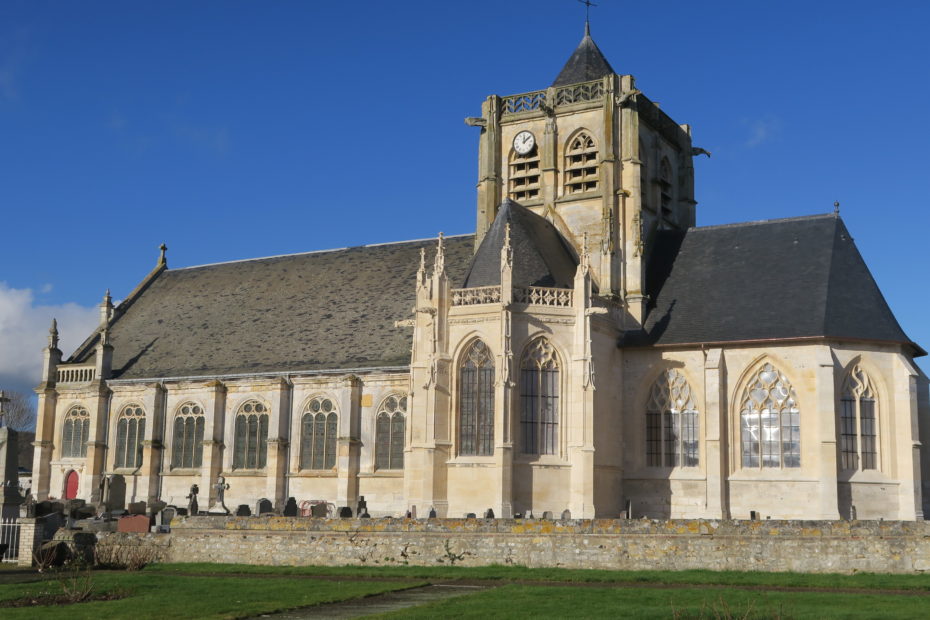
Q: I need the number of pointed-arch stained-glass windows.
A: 11